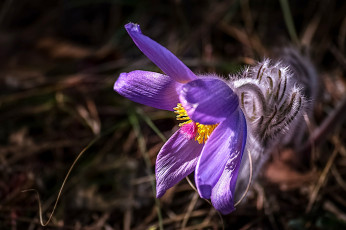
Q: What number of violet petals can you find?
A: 6